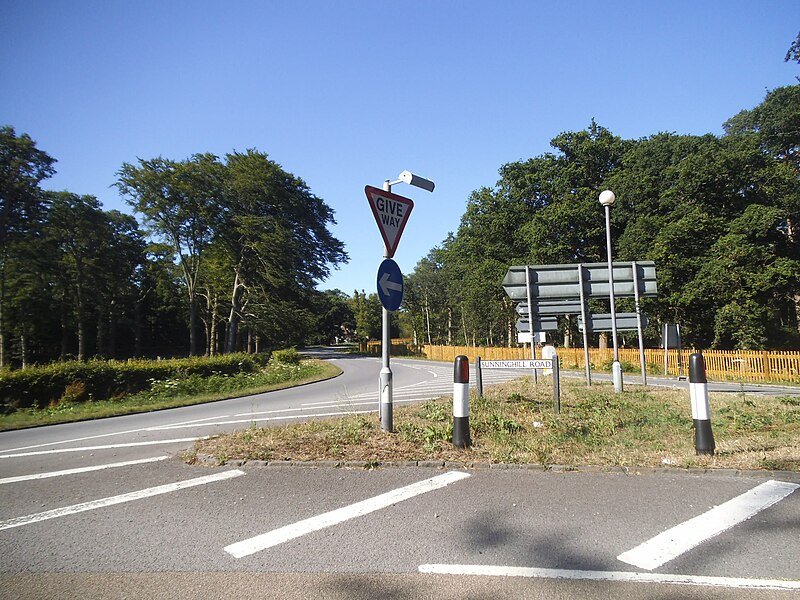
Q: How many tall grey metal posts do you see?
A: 5